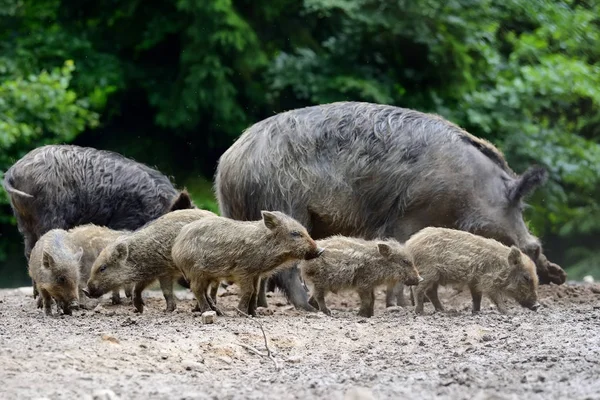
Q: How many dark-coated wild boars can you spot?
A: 2